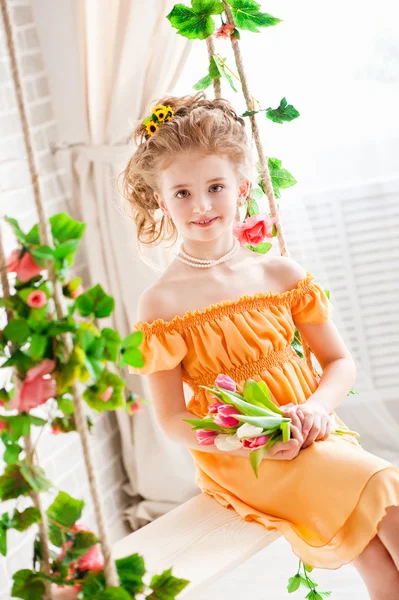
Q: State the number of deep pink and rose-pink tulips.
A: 5